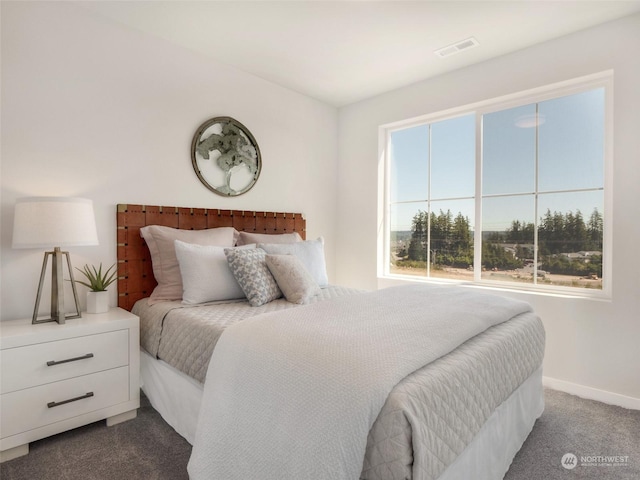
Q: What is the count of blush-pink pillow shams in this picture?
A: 2